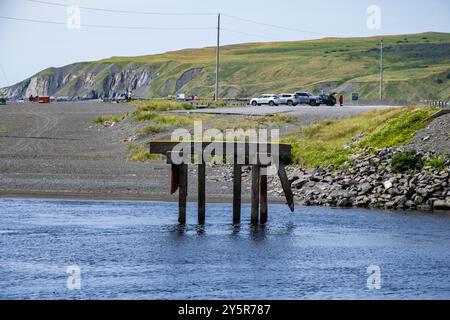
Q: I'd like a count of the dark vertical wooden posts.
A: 5